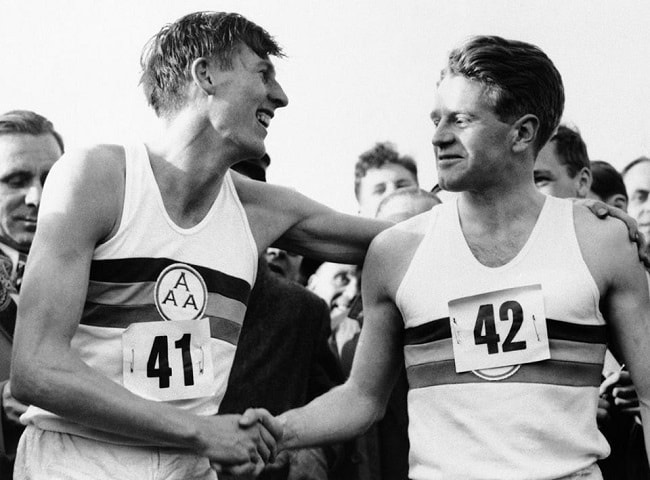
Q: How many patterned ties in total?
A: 1